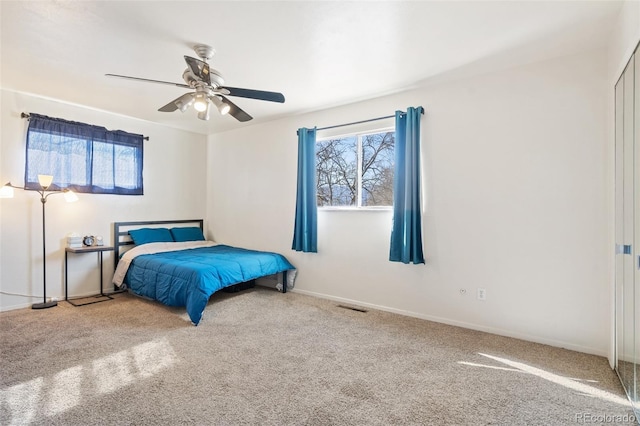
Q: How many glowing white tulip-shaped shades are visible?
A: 3